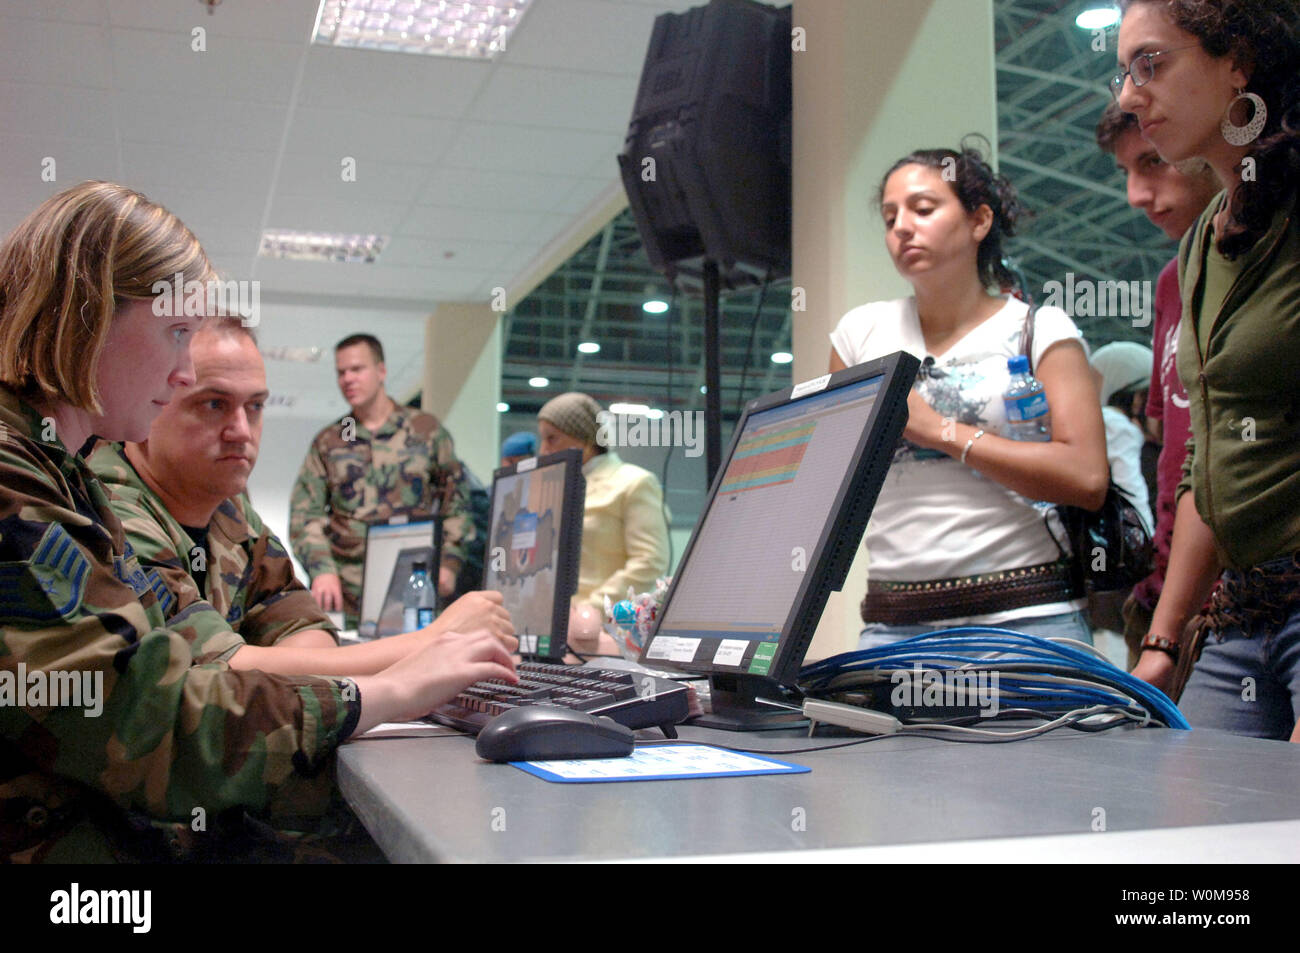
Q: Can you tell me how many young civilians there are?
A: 3